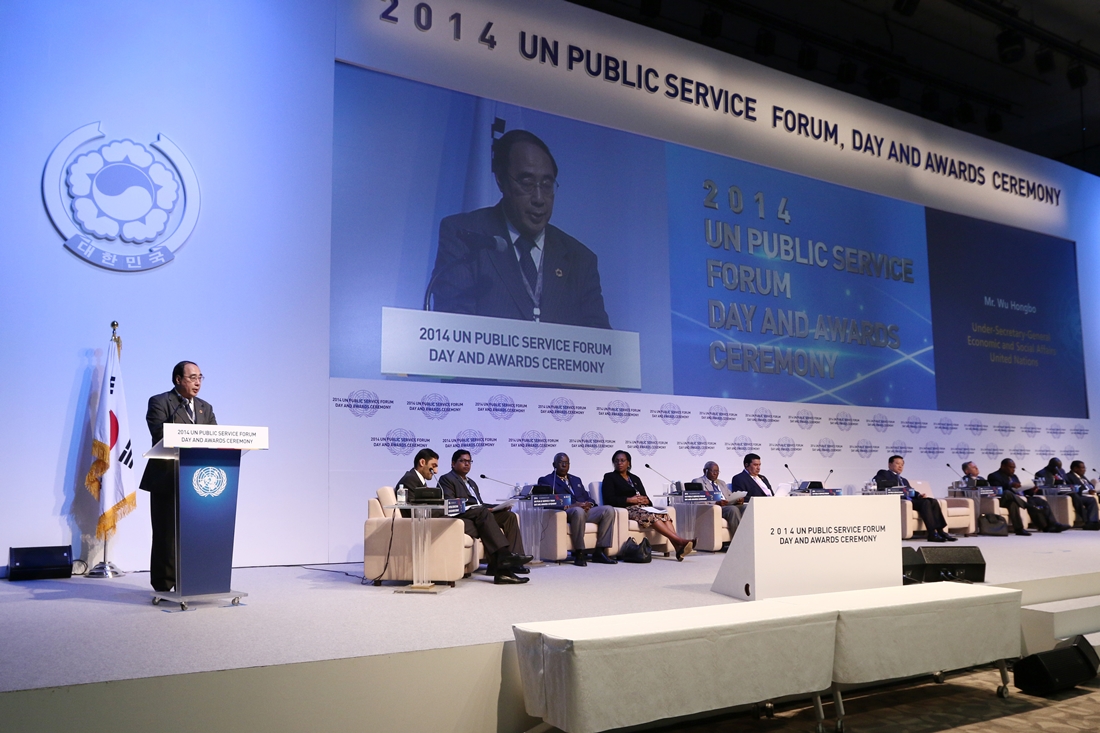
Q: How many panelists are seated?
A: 11